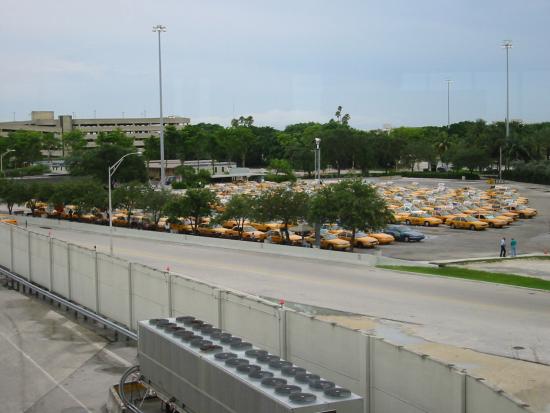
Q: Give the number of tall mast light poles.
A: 3